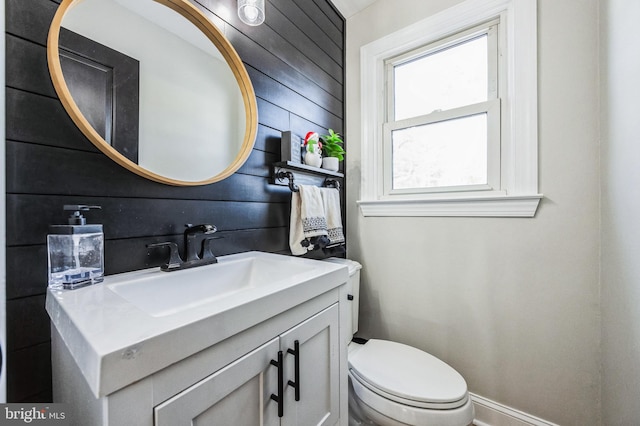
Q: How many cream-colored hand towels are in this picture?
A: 2